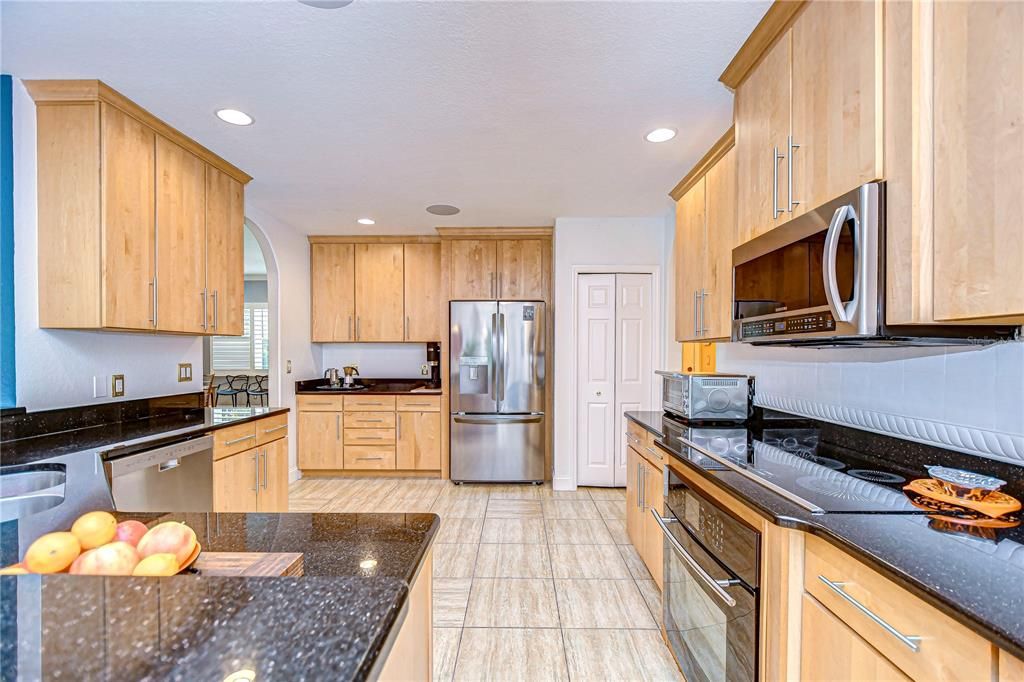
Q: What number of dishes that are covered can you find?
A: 1